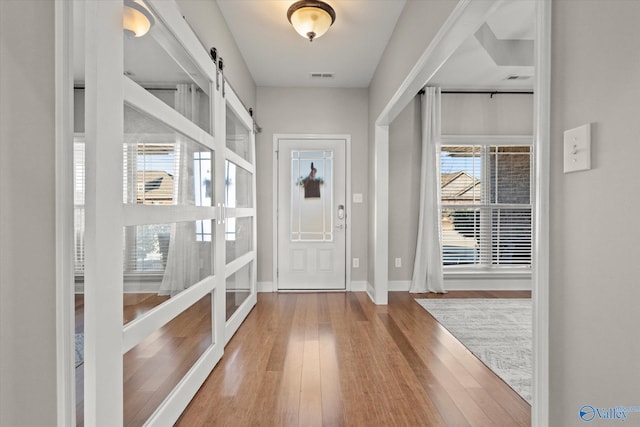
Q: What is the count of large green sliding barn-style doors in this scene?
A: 0